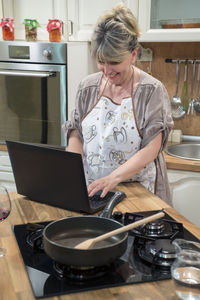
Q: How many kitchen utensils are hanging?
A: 4